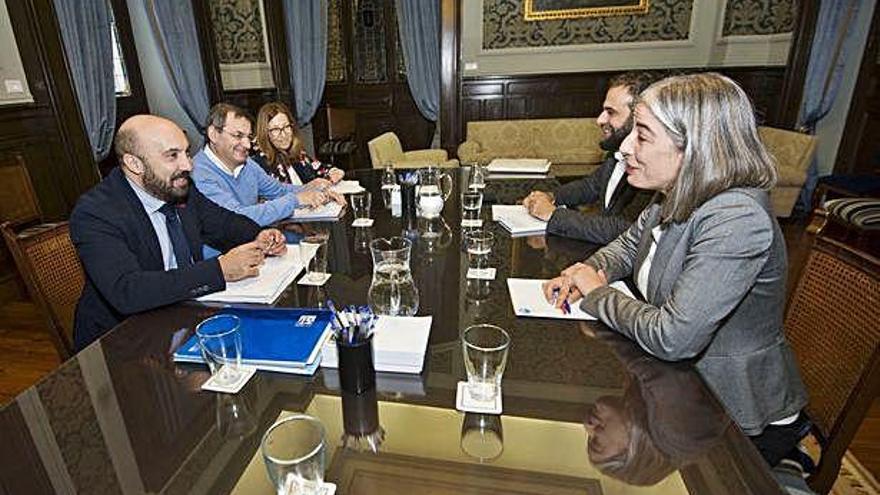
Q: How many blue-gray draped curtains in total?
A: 5